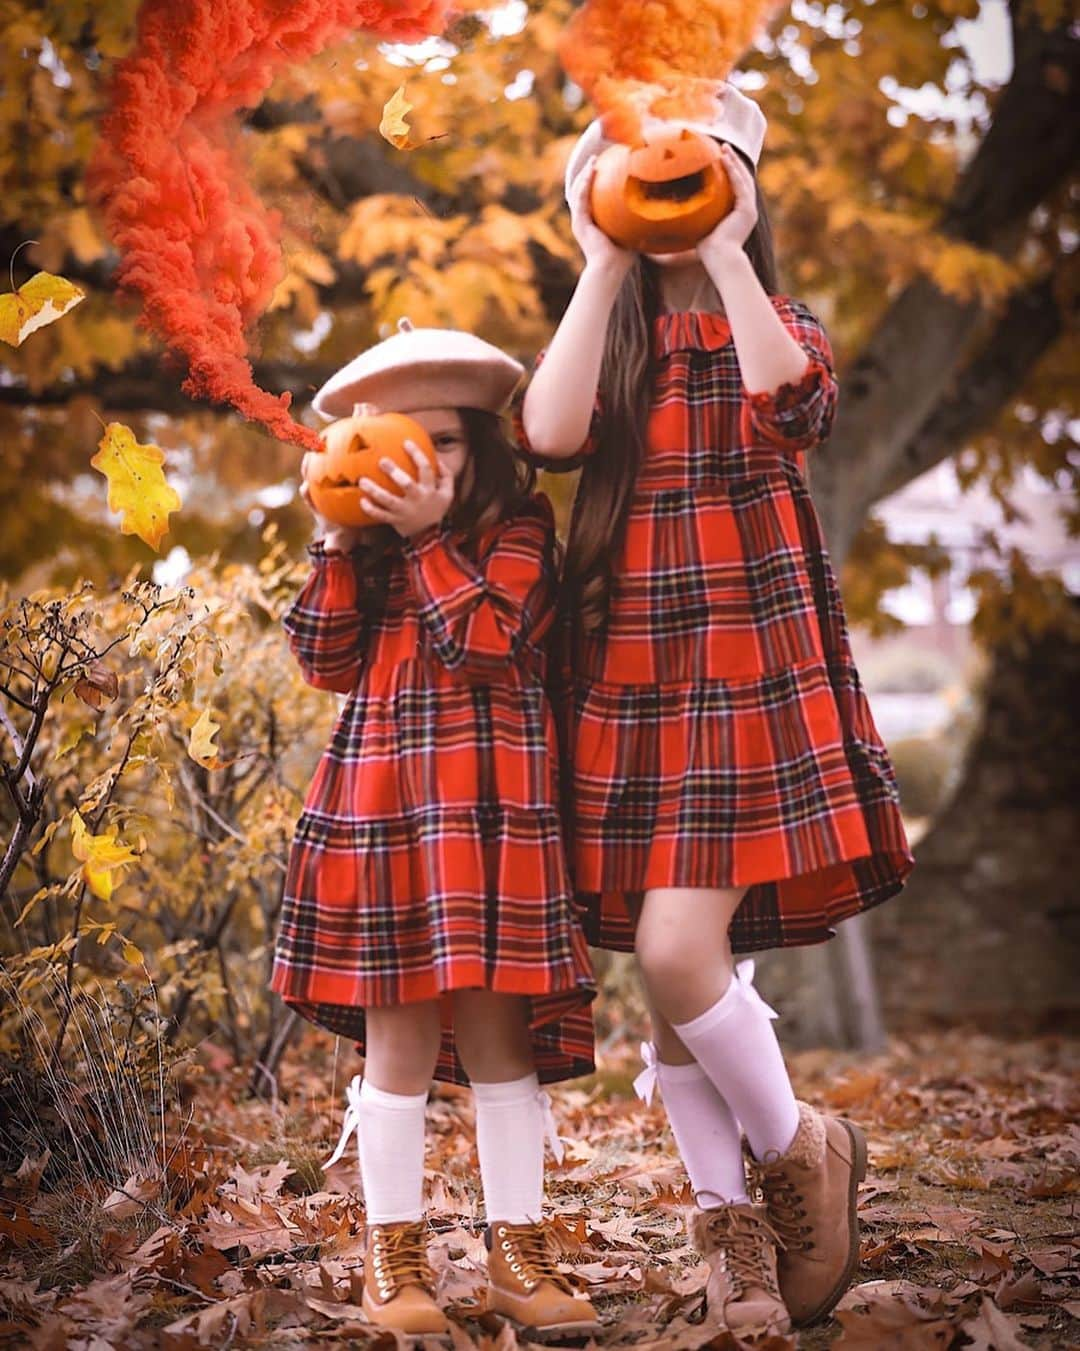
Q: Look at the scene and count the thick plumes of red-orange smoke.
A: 2